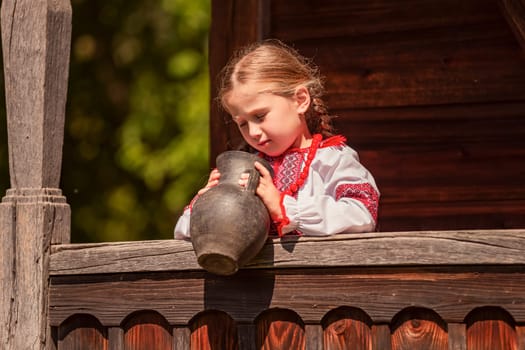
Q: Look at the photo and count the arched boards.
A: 7